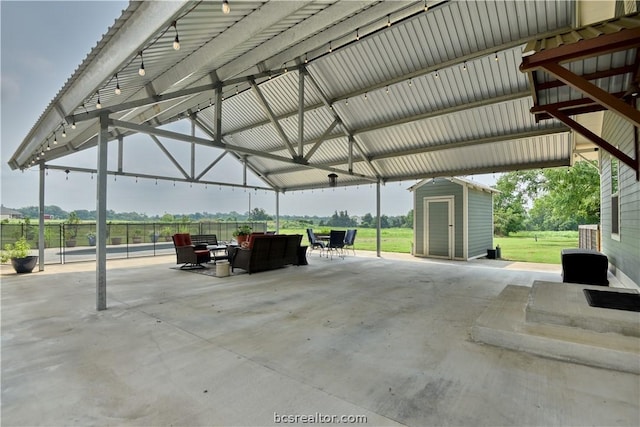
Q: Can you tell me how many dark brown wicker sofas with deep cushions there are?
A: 1